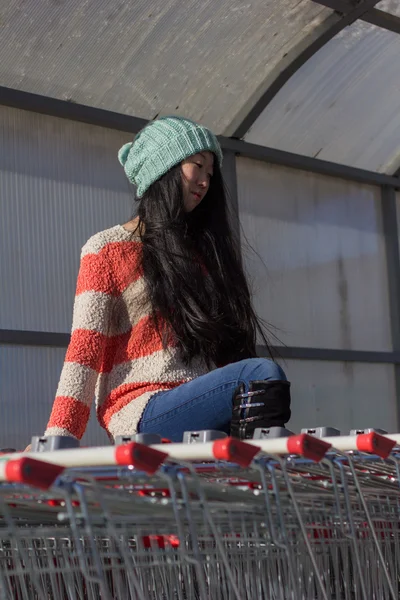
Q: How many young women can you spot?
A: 1